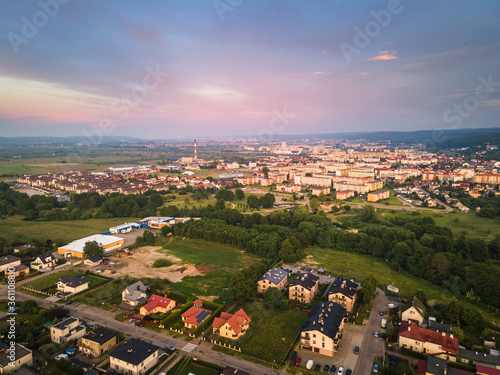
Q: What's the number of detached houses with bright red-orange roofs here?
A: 3